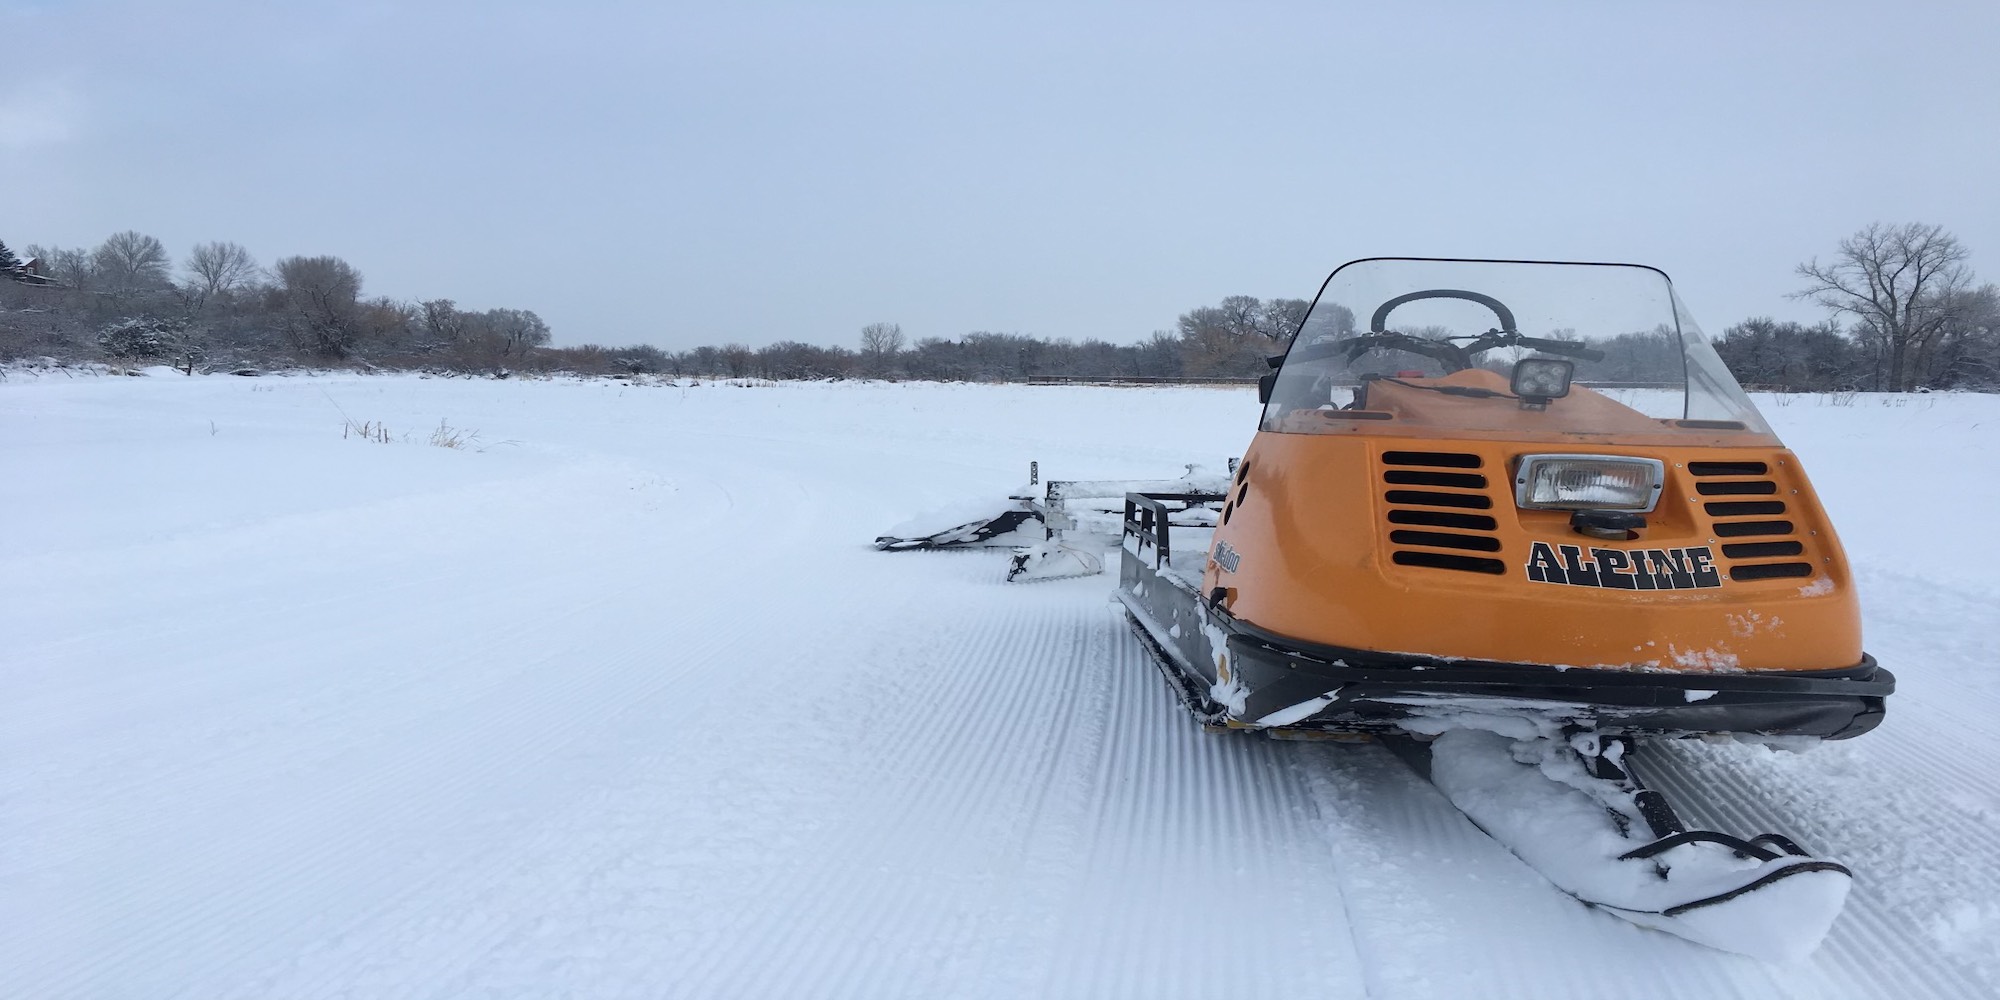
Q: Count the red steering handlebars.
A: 0